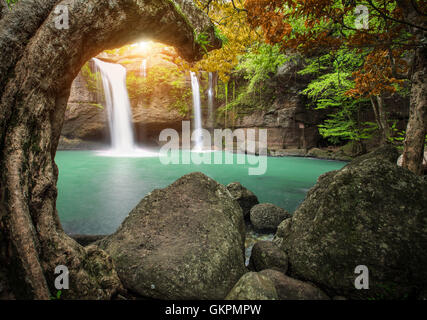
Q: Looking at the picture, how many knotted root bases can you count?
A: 1